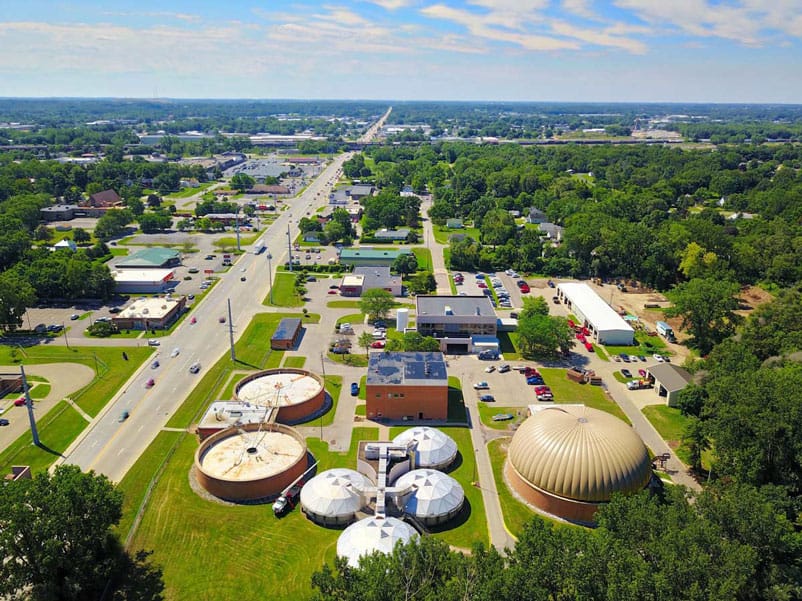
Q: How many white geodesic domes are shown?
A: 4